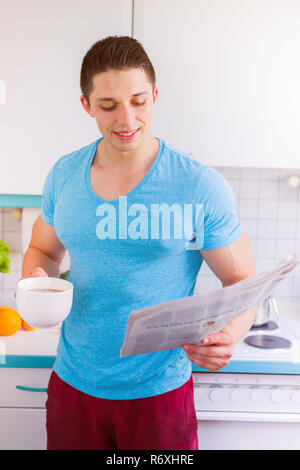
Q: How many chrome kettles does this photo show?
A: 1